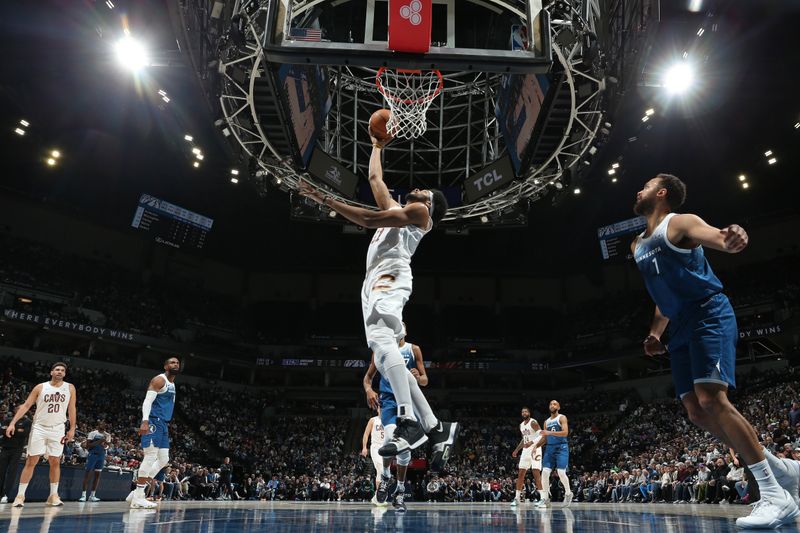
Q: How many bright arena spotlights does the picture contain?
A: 2